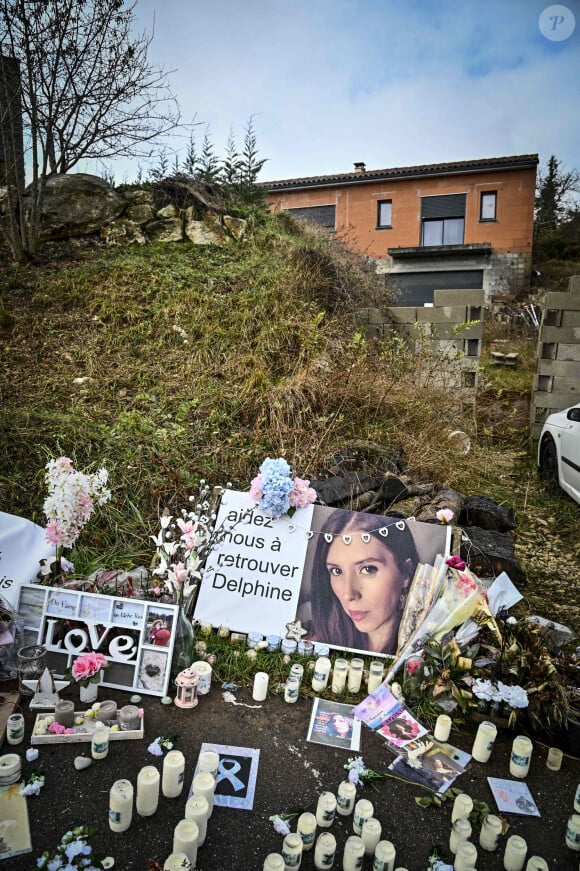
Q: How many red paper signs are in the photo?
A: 0